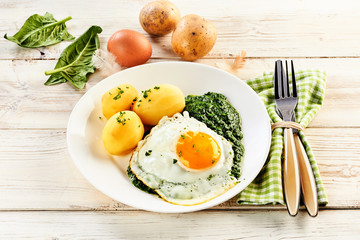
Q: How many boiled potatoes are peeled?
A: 3